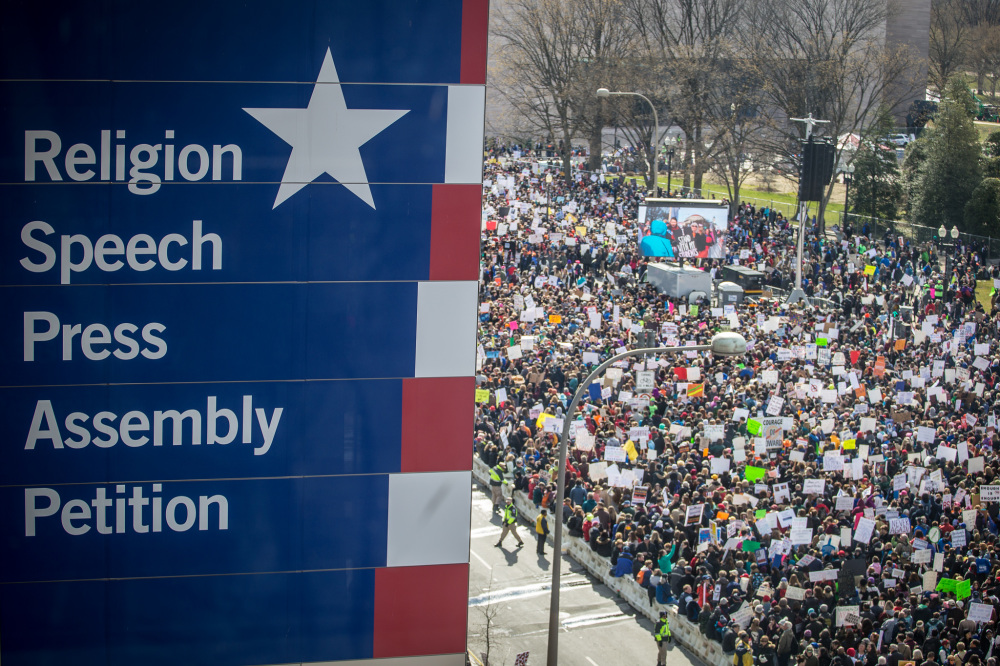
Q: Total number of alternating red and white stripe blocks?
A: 7